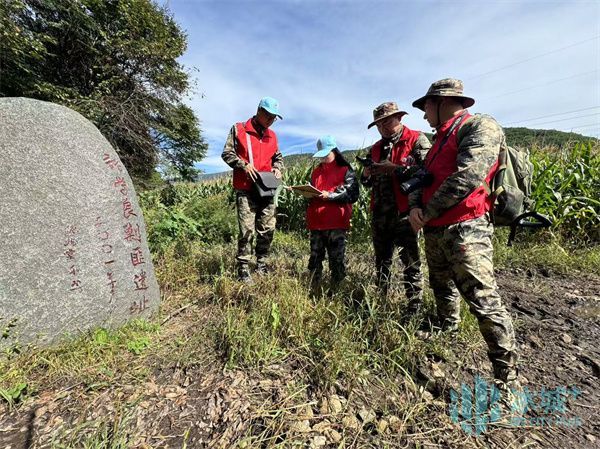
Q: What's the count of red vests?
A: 4